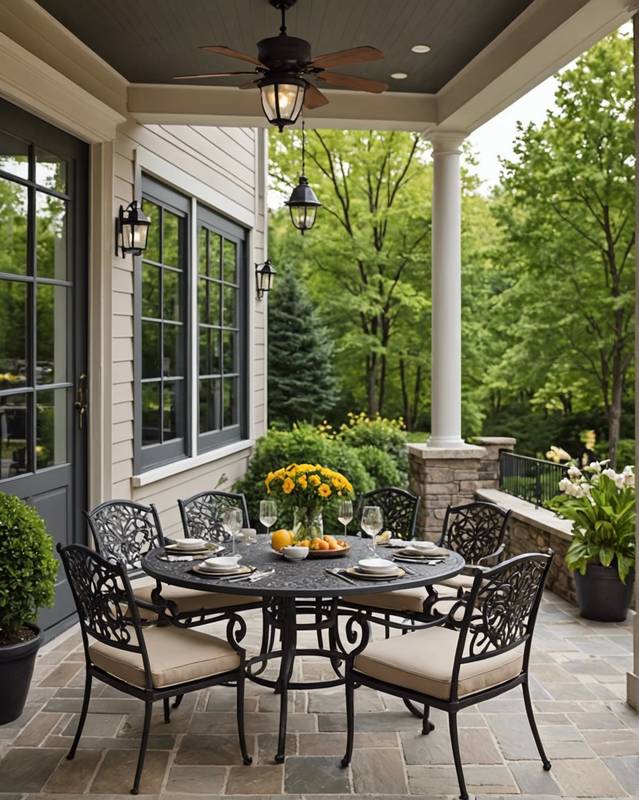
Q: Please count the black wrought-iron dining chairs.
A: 6